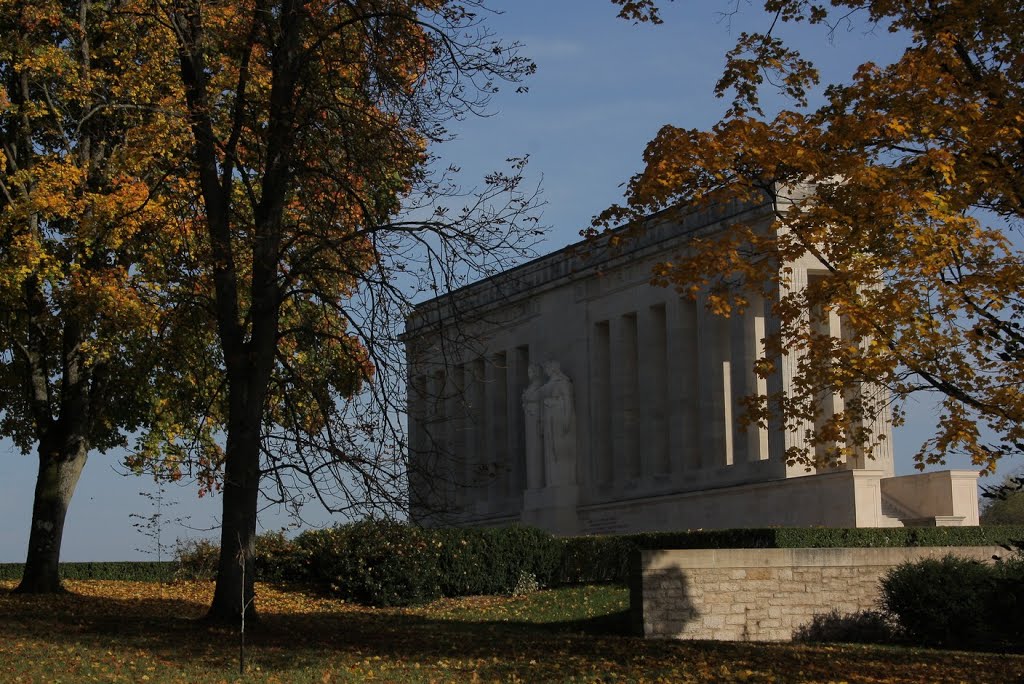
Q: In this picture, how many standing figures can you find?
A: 2